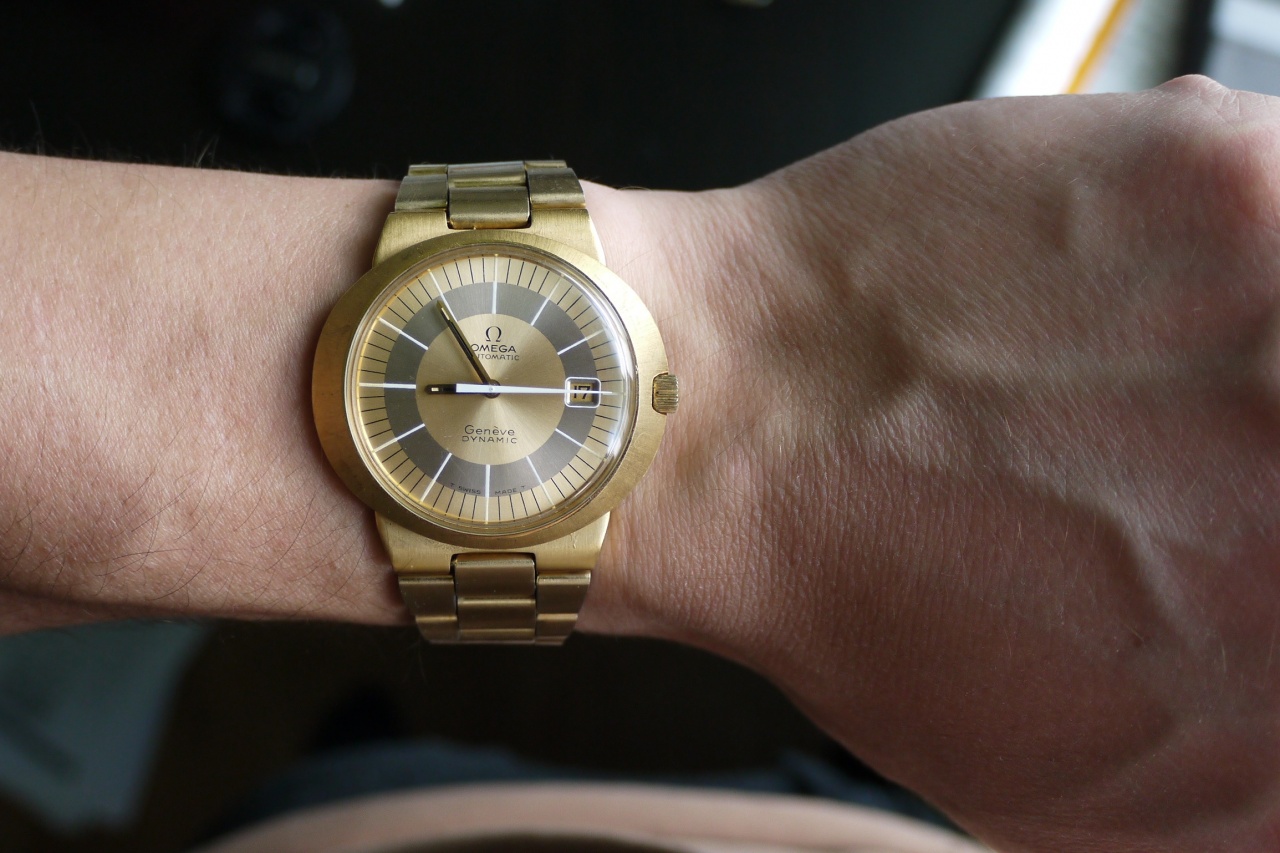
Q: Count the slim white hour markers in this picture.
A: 11